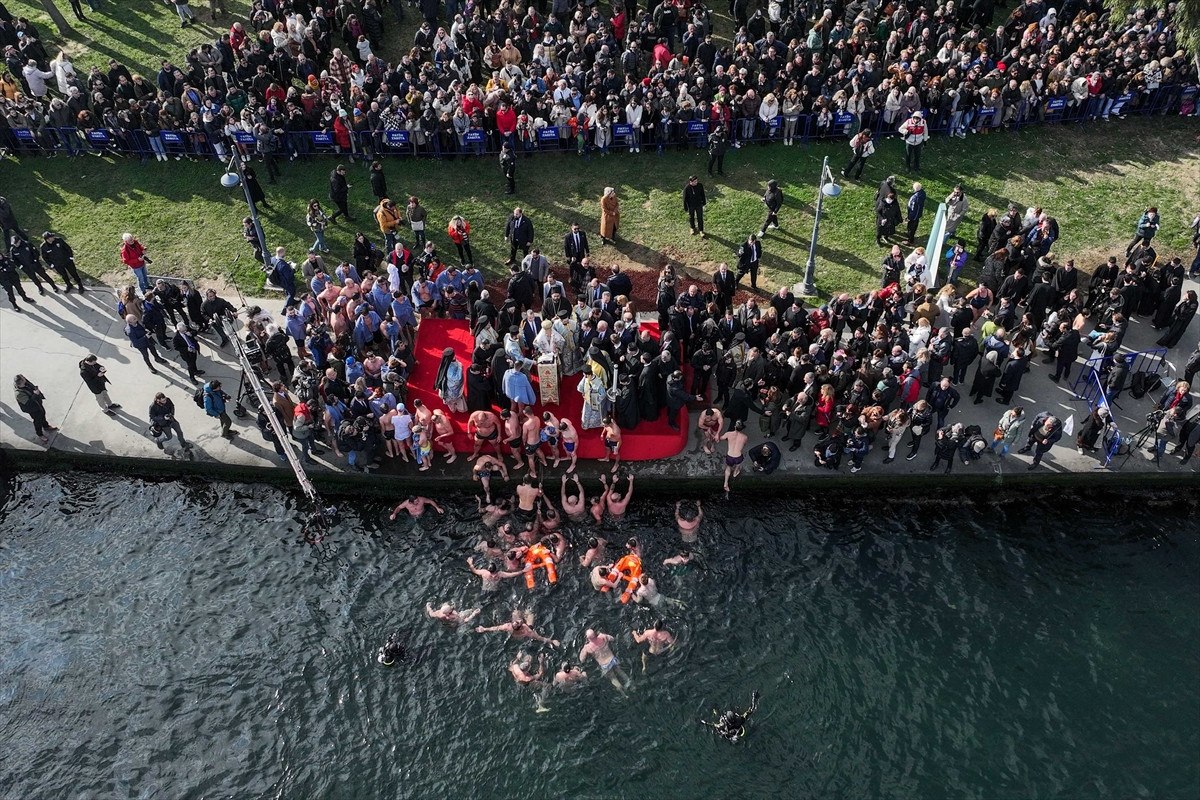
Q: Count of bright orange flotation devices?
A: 2